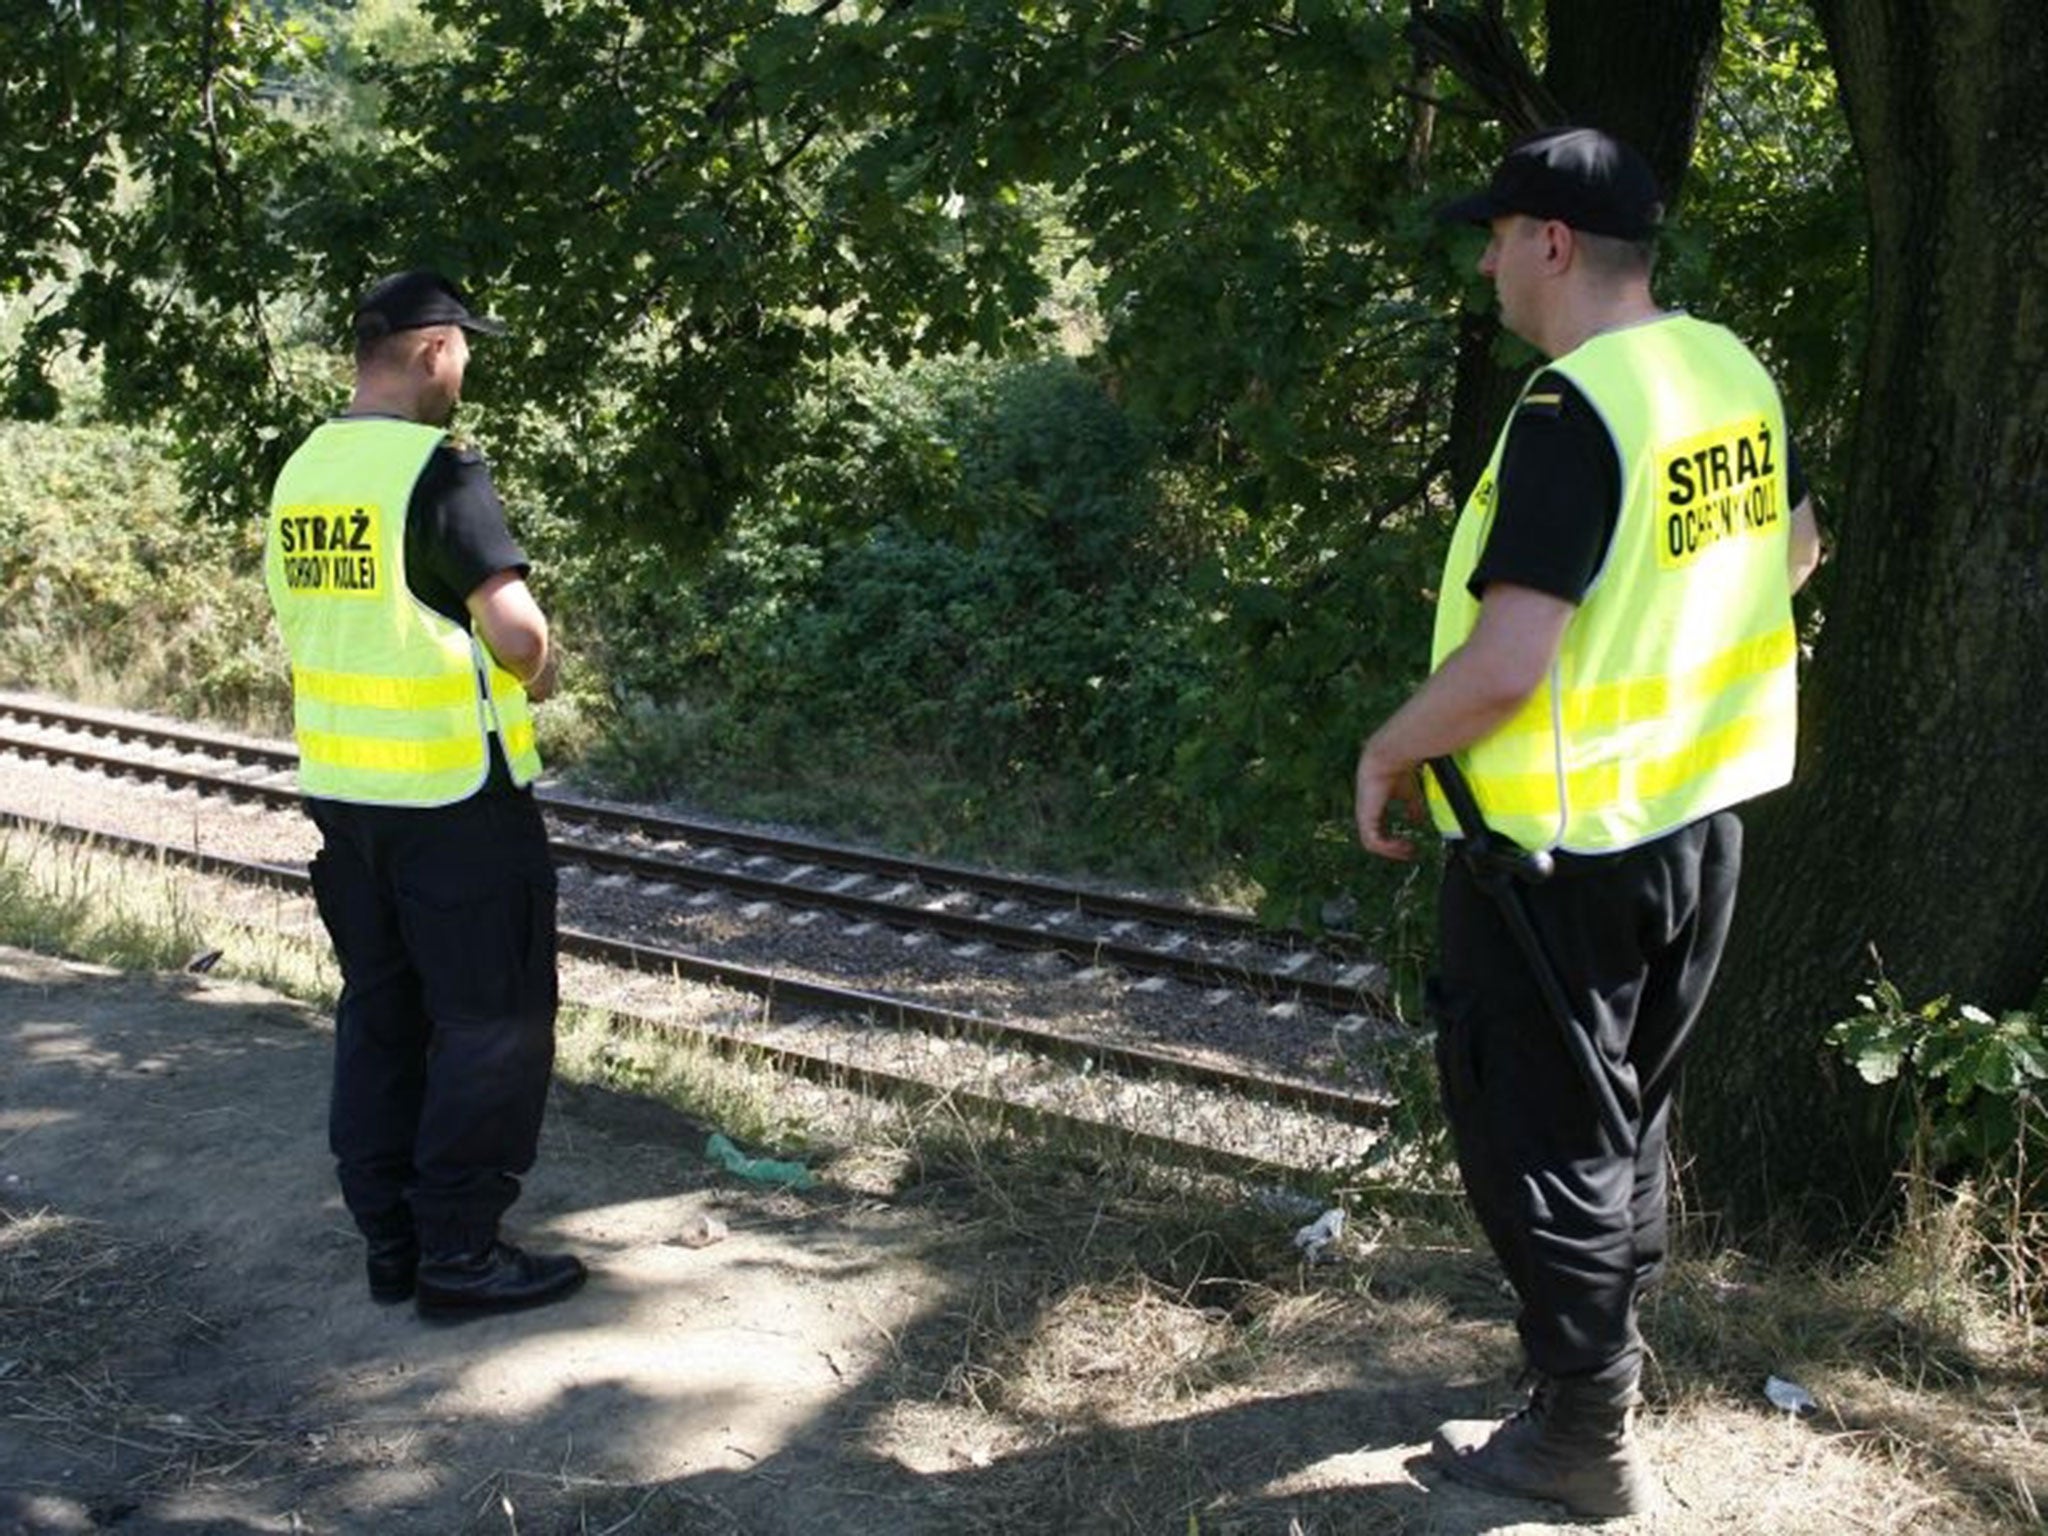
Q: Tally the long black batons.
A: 1